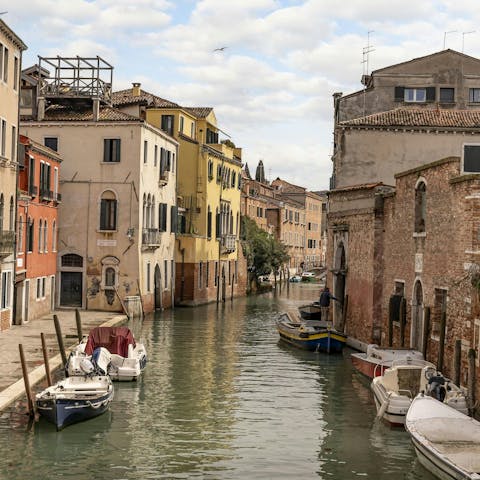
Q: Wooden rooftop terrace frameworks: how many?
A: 1